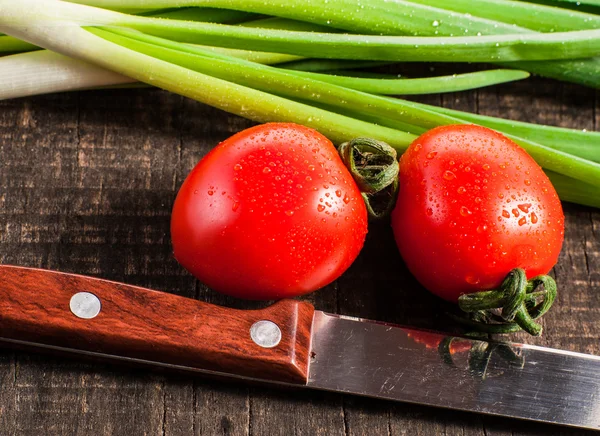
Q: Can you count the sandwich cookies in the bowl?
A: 0